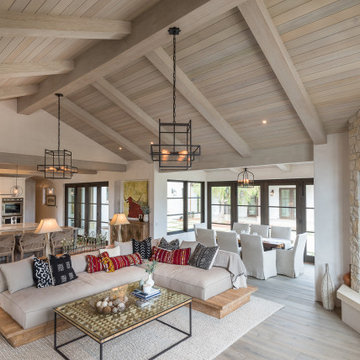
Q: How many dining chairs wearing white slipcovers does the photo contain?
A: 8